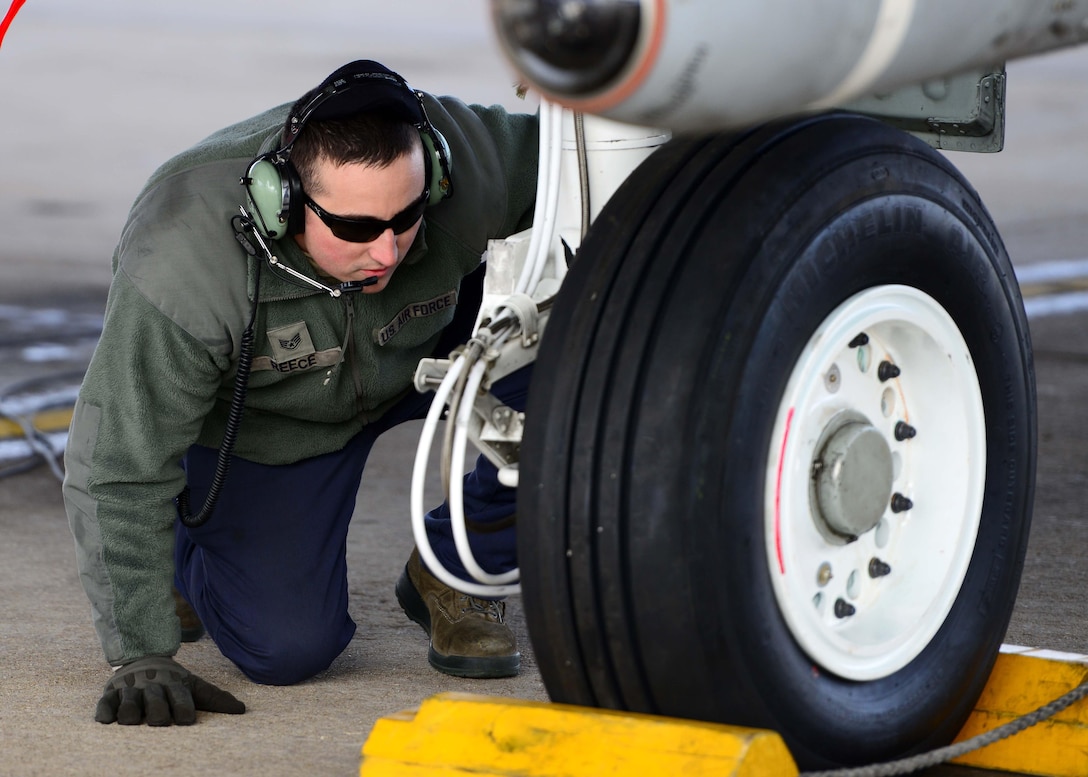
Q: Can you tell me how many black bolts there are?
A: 6